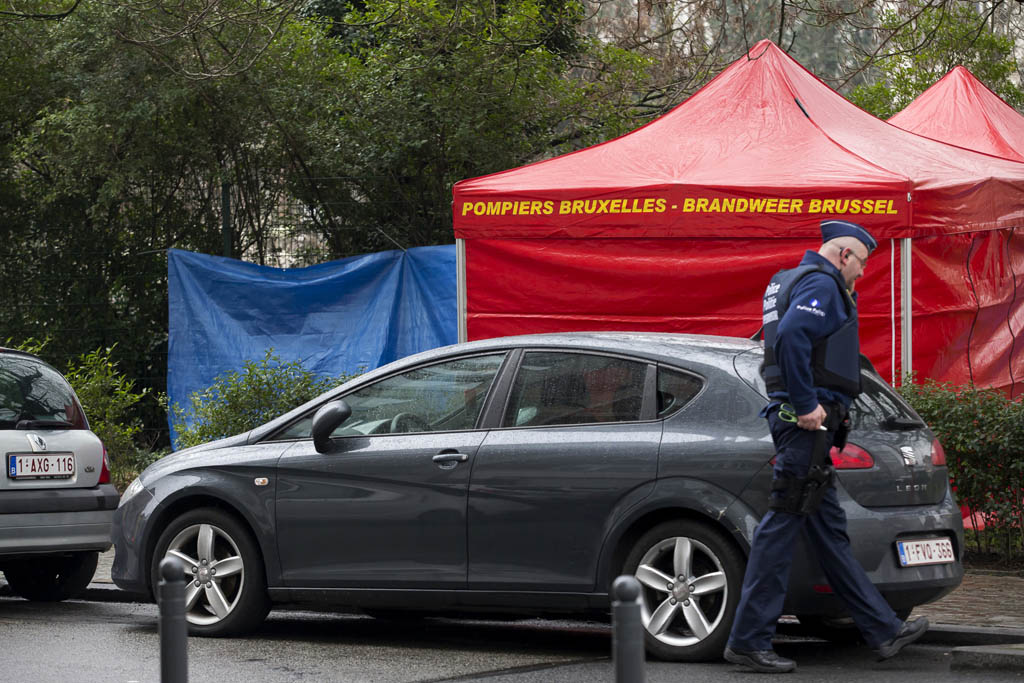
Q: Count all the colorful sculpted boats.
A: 0